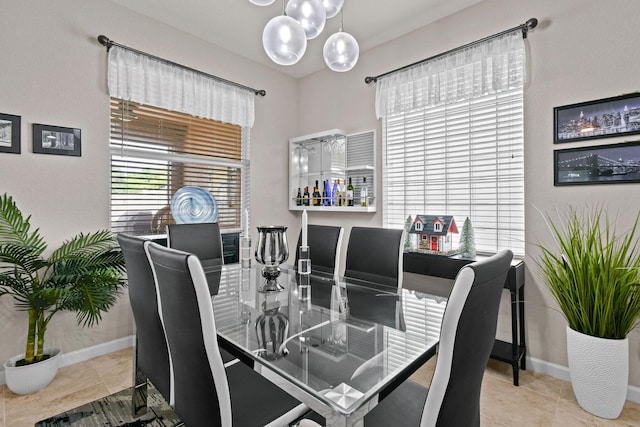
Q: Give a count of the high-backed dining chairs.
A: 6